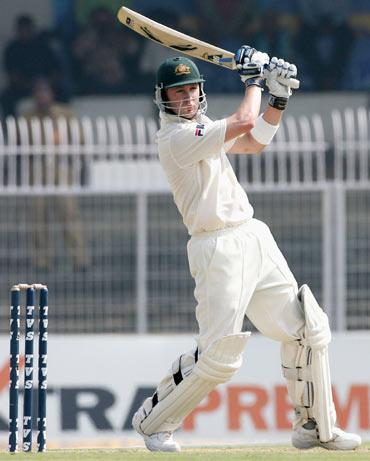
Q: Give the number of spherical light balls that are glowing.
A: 0